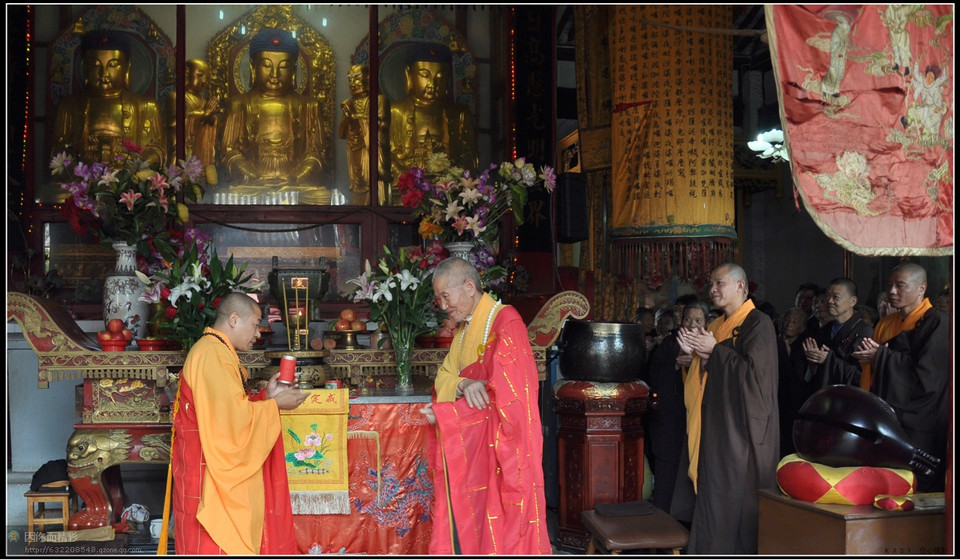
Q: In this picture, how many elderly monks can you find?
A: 1